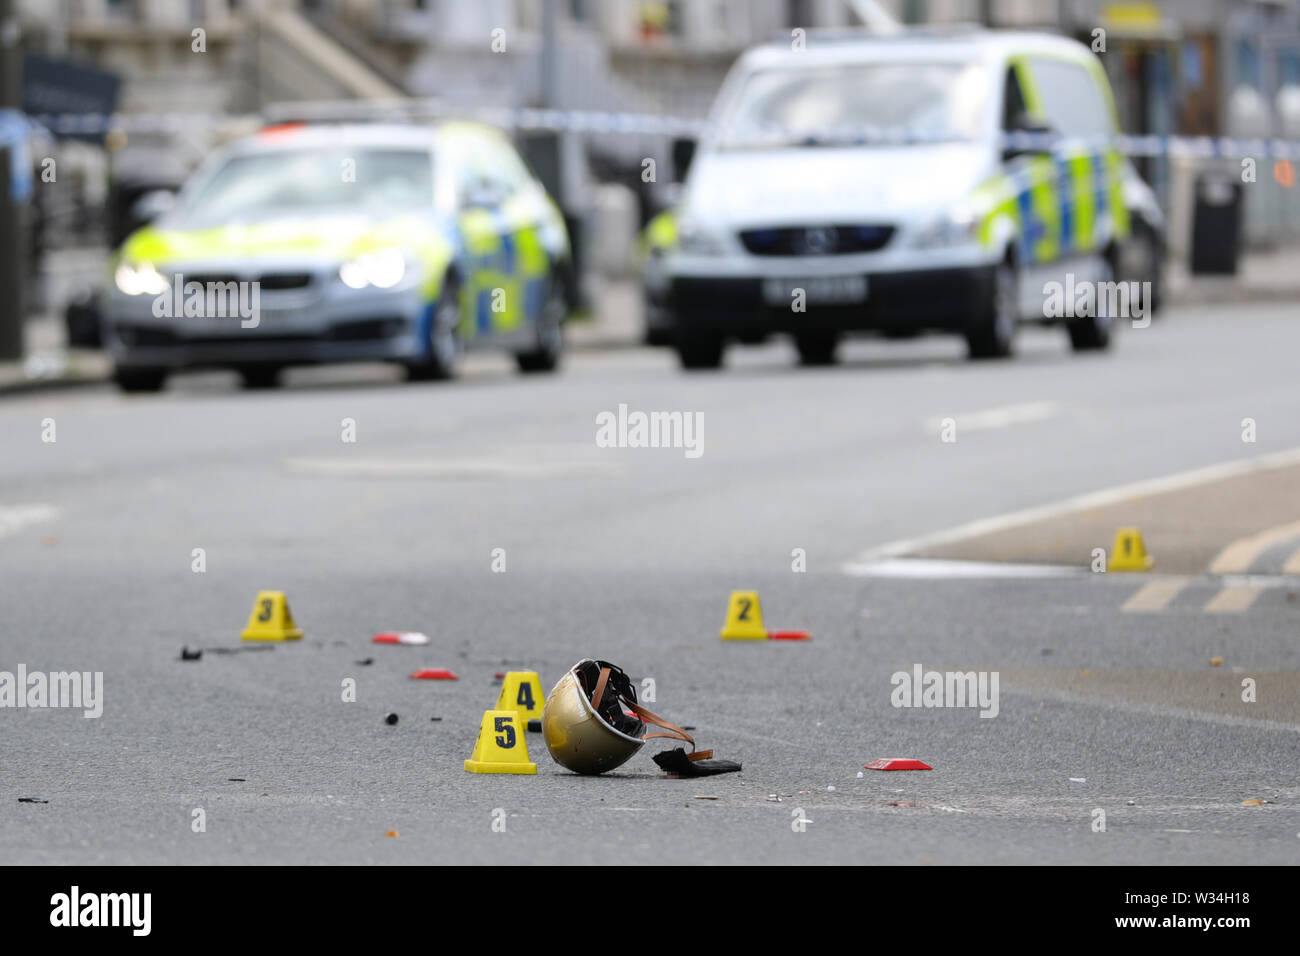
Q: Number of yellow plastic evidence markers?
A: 5